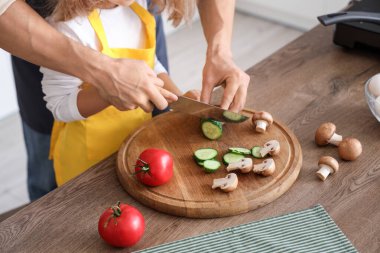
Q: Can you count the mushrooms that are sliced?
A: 4